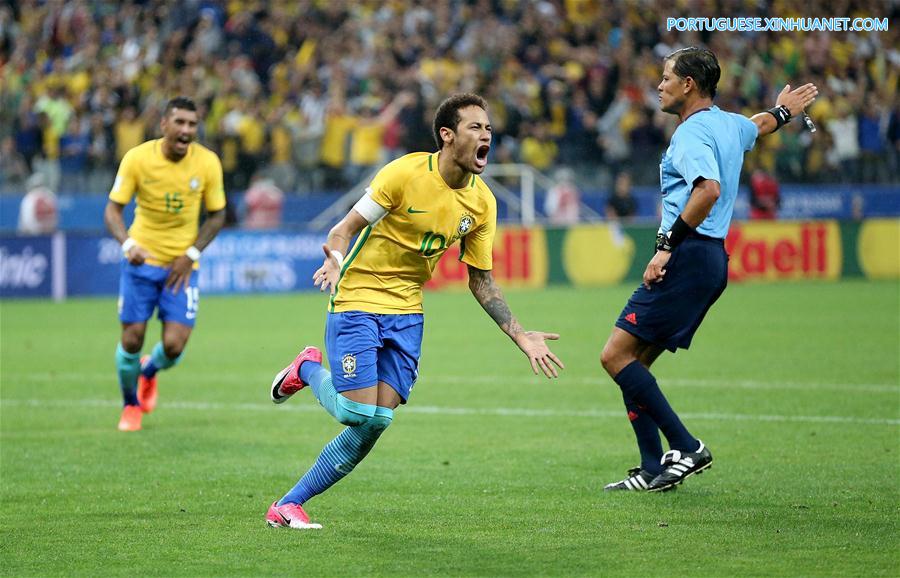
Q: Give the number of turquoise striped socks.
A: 4